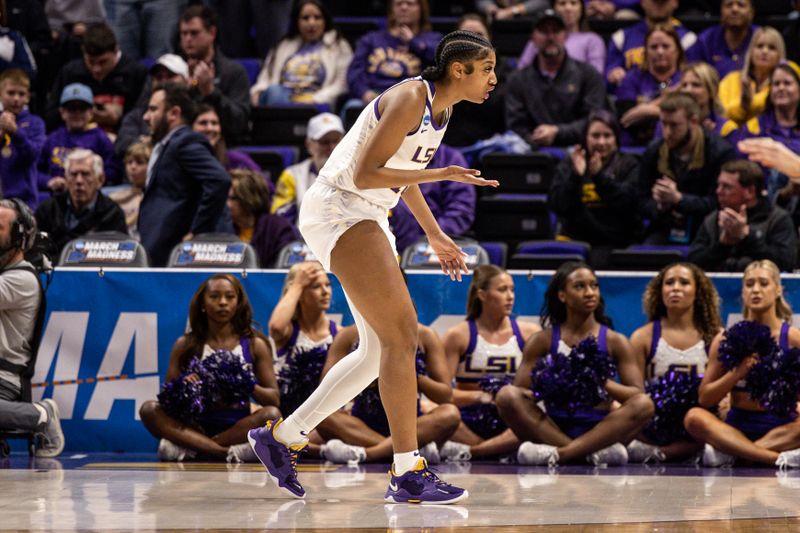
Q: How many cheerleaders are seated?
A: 7